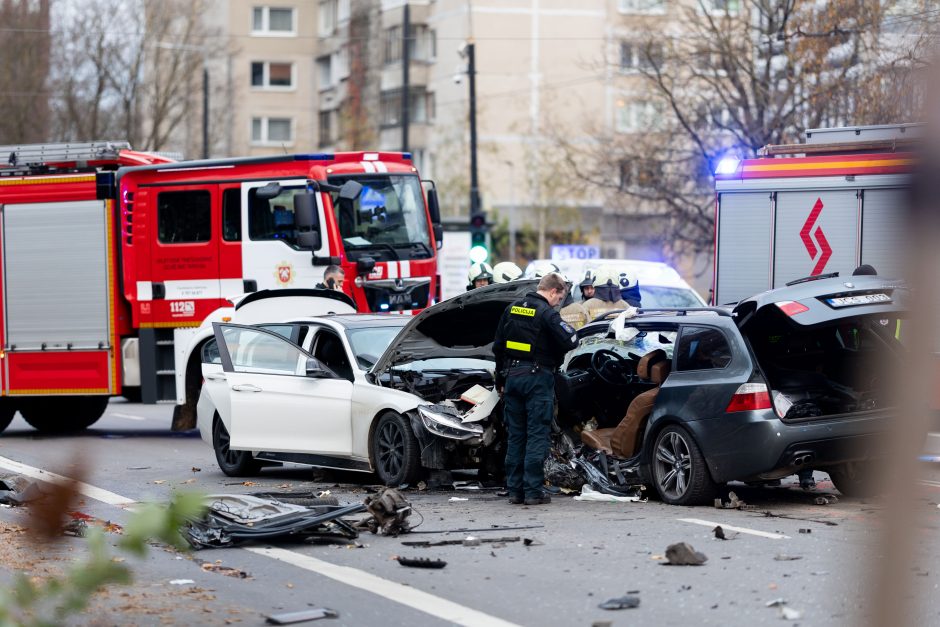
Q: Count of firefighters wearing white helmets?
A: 6